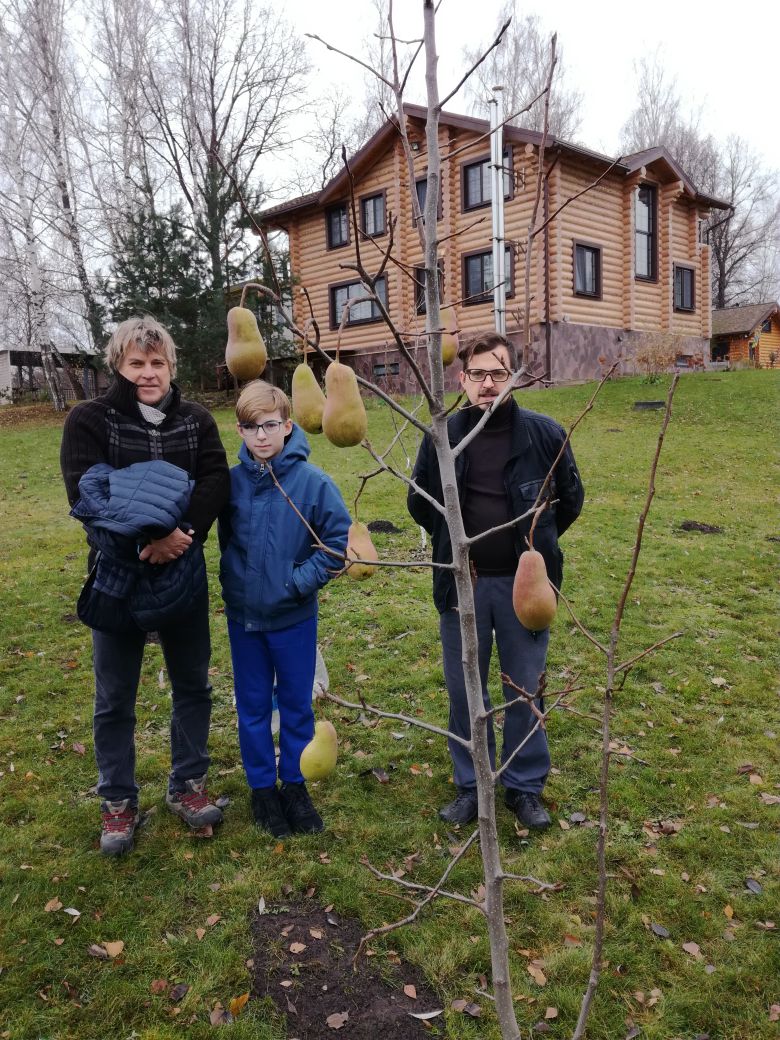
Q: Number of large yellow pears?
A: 7